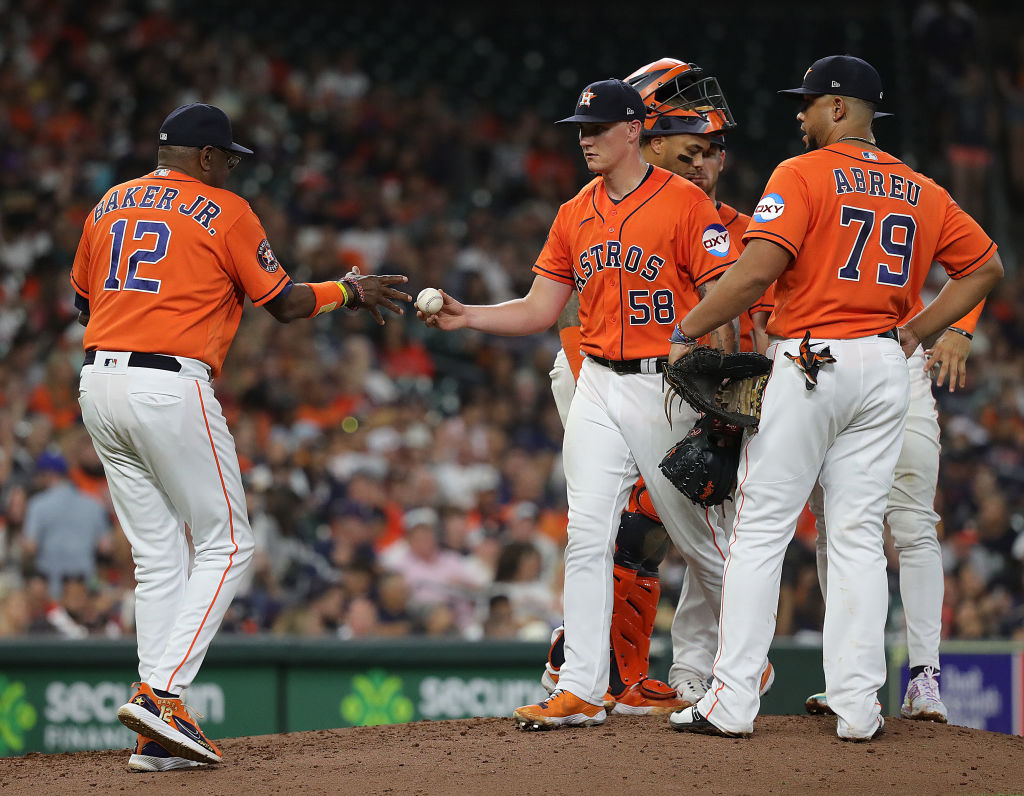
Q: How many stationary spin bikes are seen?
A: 0